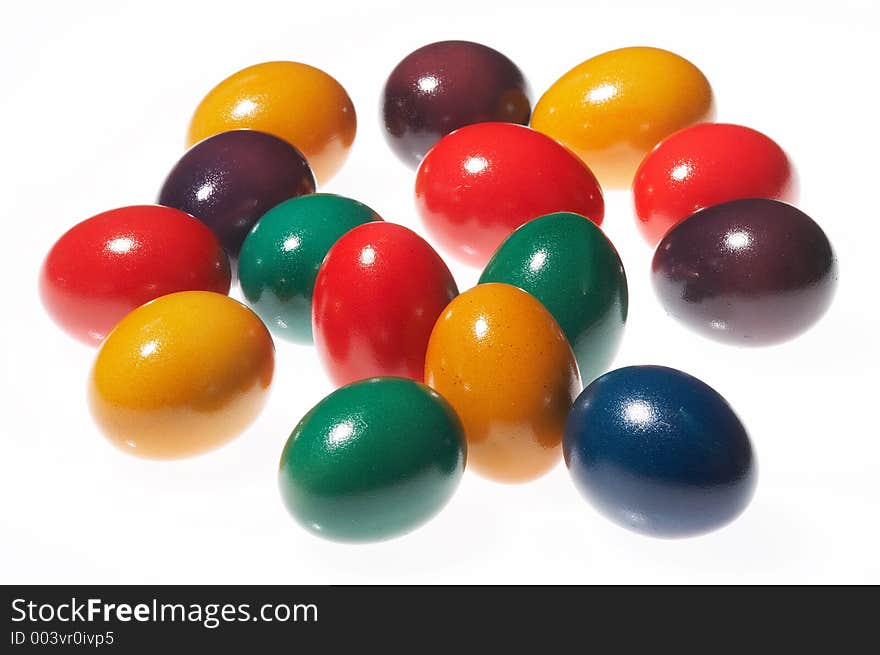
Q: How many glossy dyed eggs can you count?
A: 15